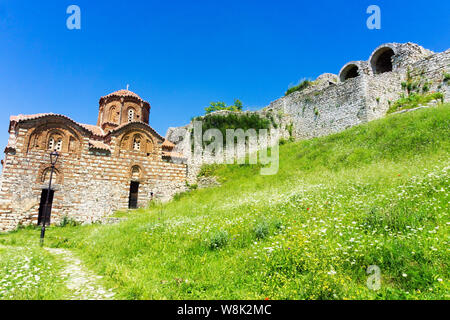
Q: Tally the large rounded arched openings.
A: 2